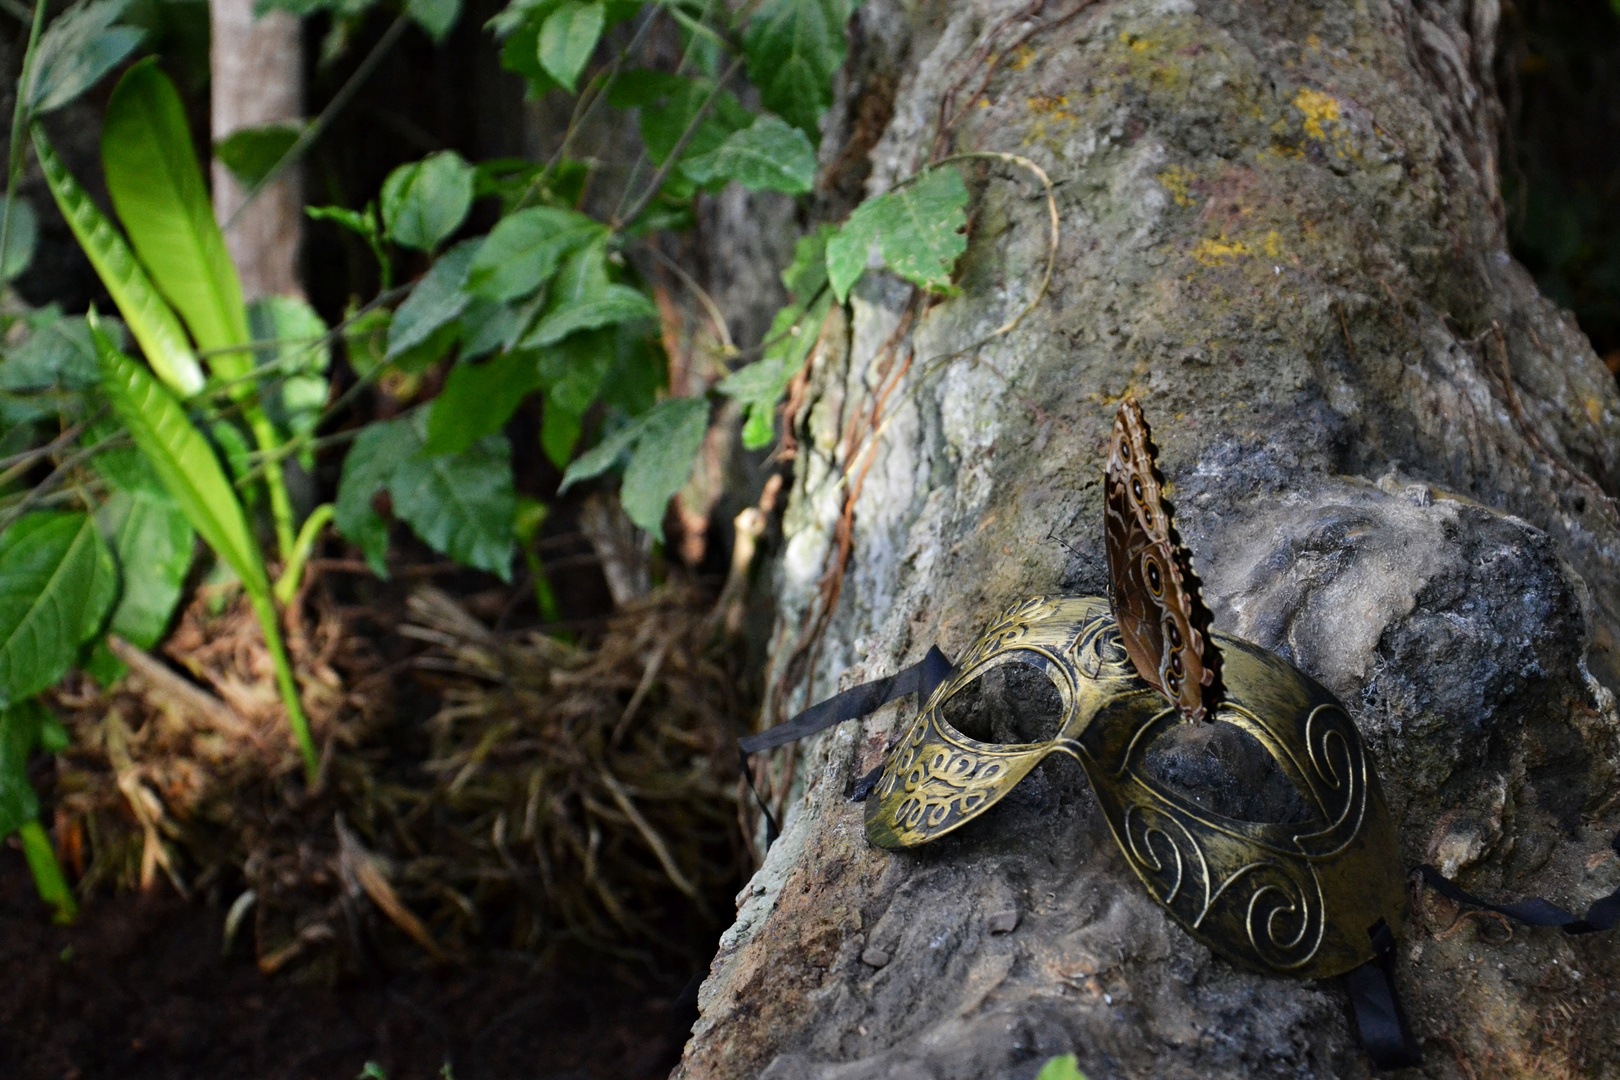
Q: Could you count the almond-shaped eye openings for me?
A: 2